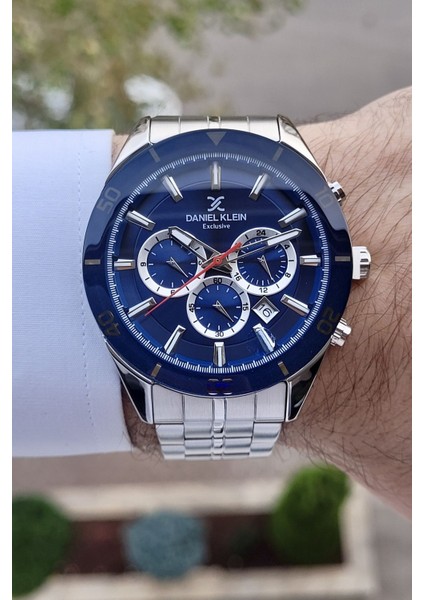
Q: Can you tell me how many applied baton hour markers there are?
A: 12